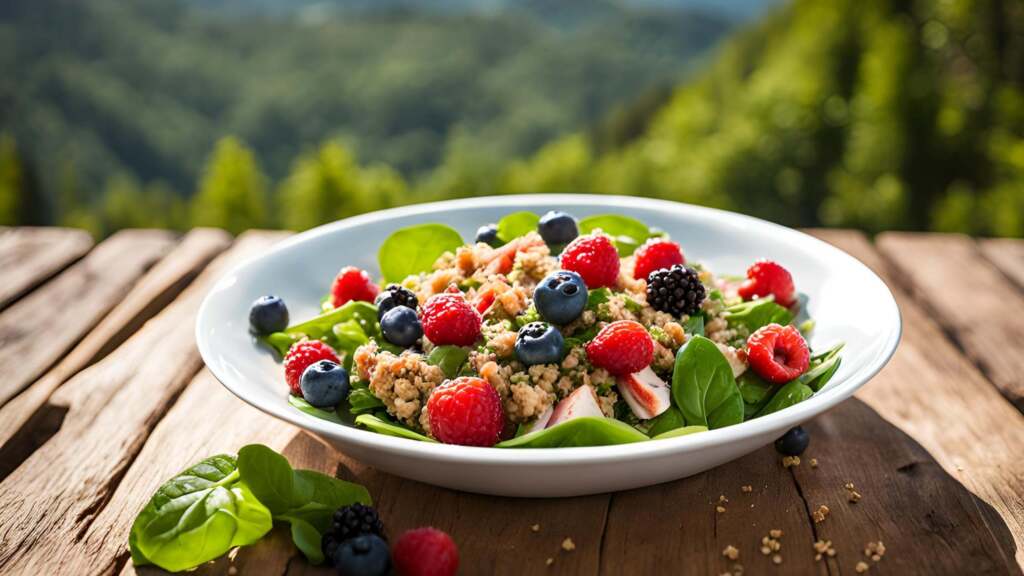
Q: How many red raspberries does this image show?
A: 10